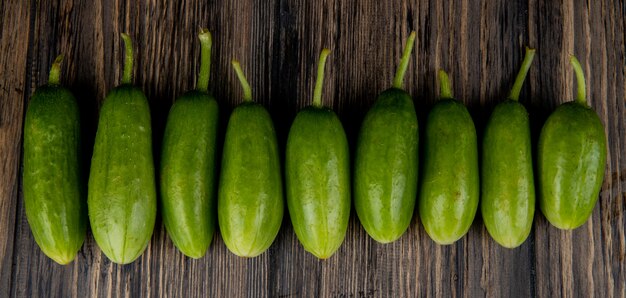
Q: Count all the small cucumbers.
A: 9